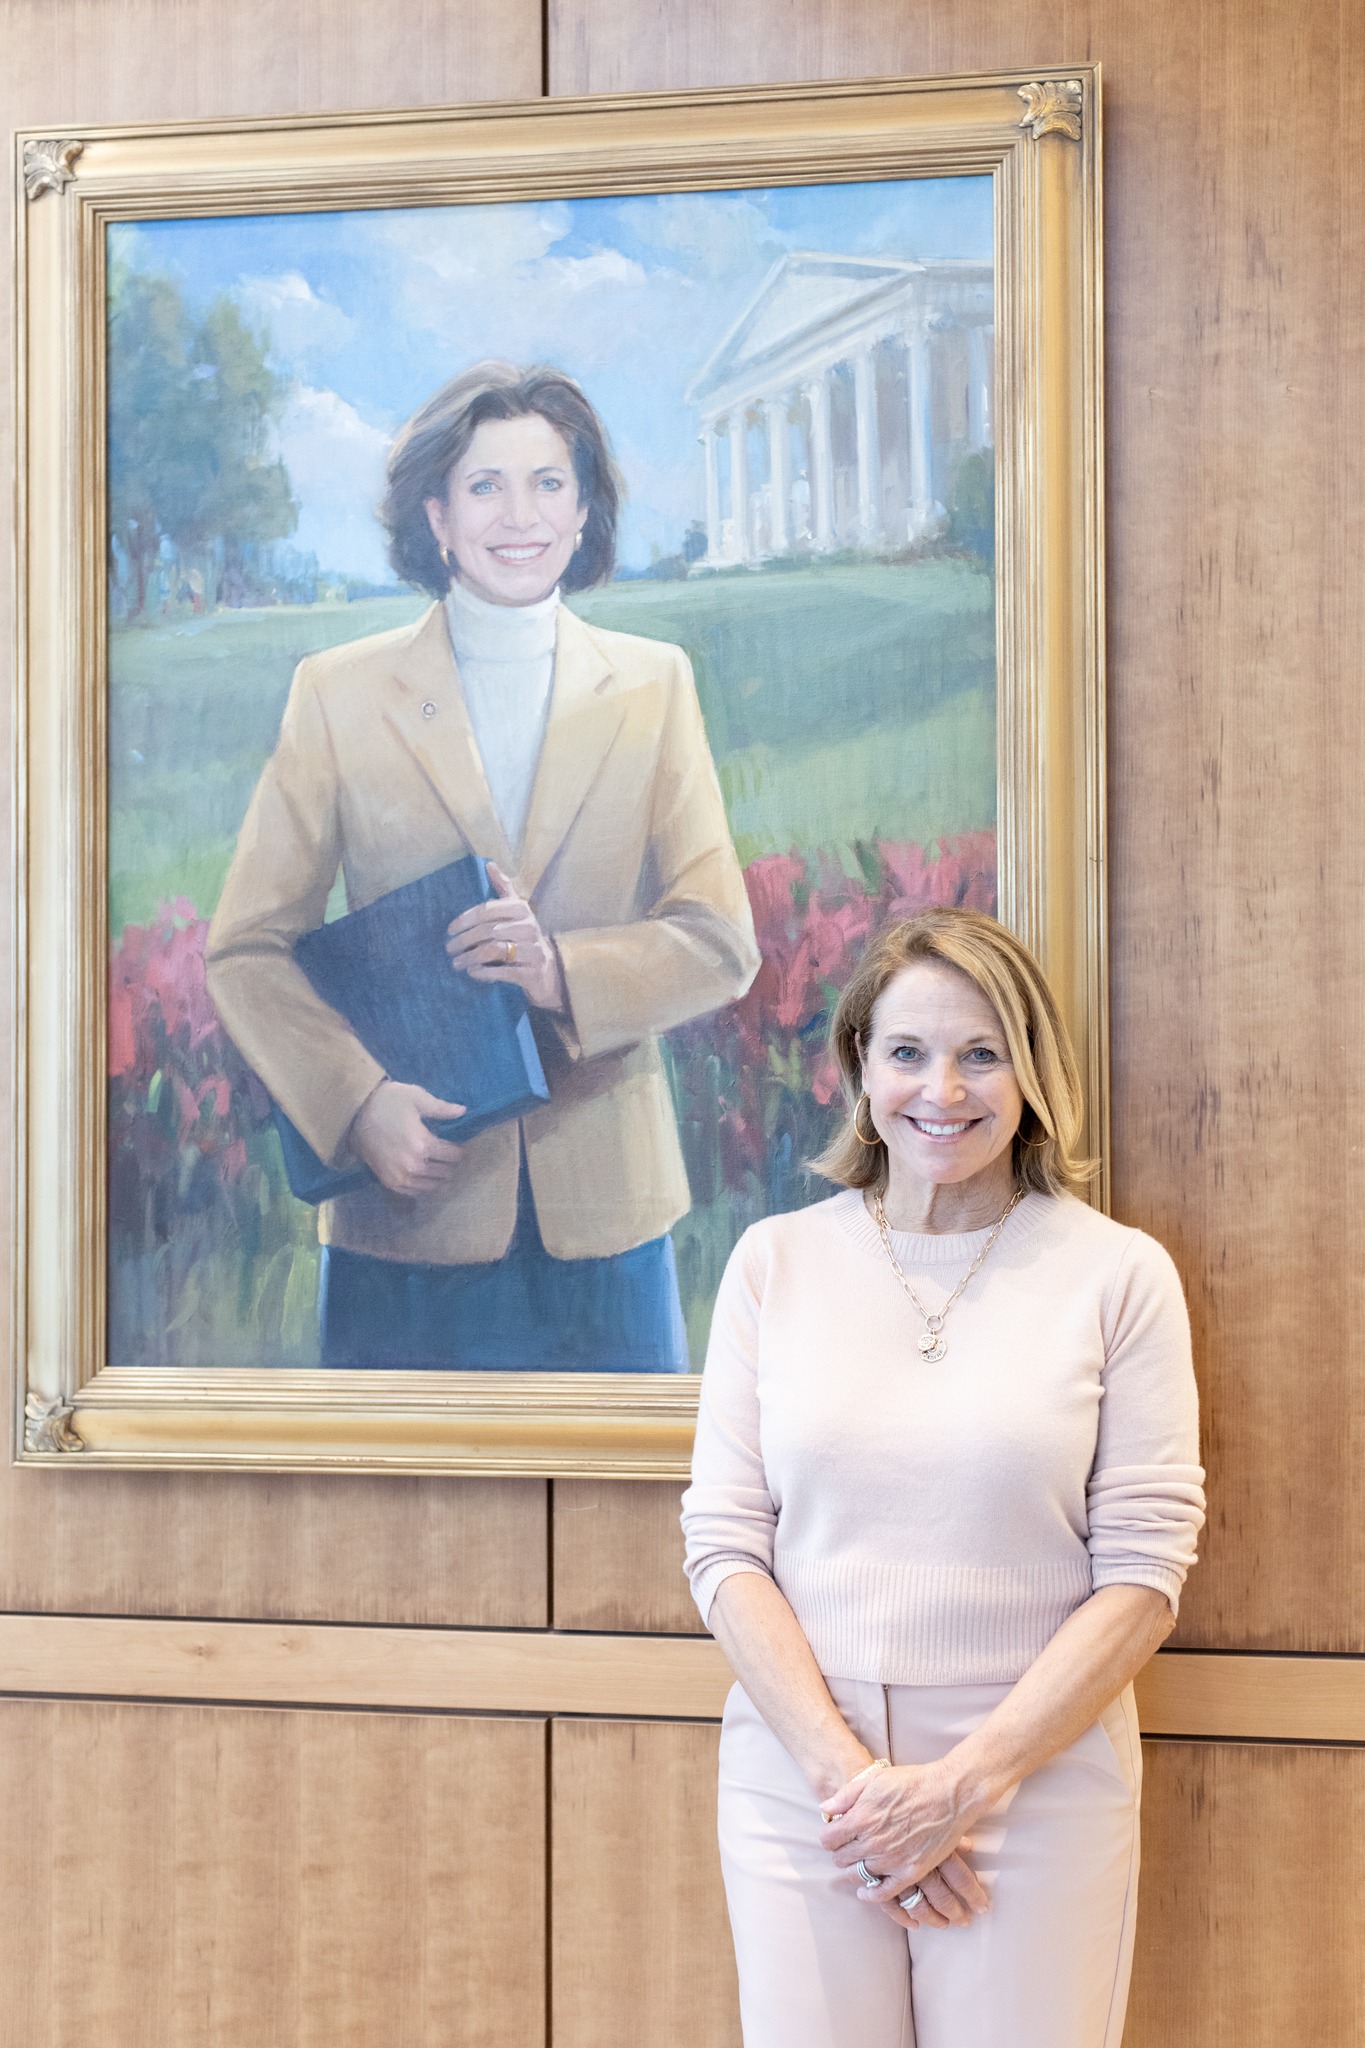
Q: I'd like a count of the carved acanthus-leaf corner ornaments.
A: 3